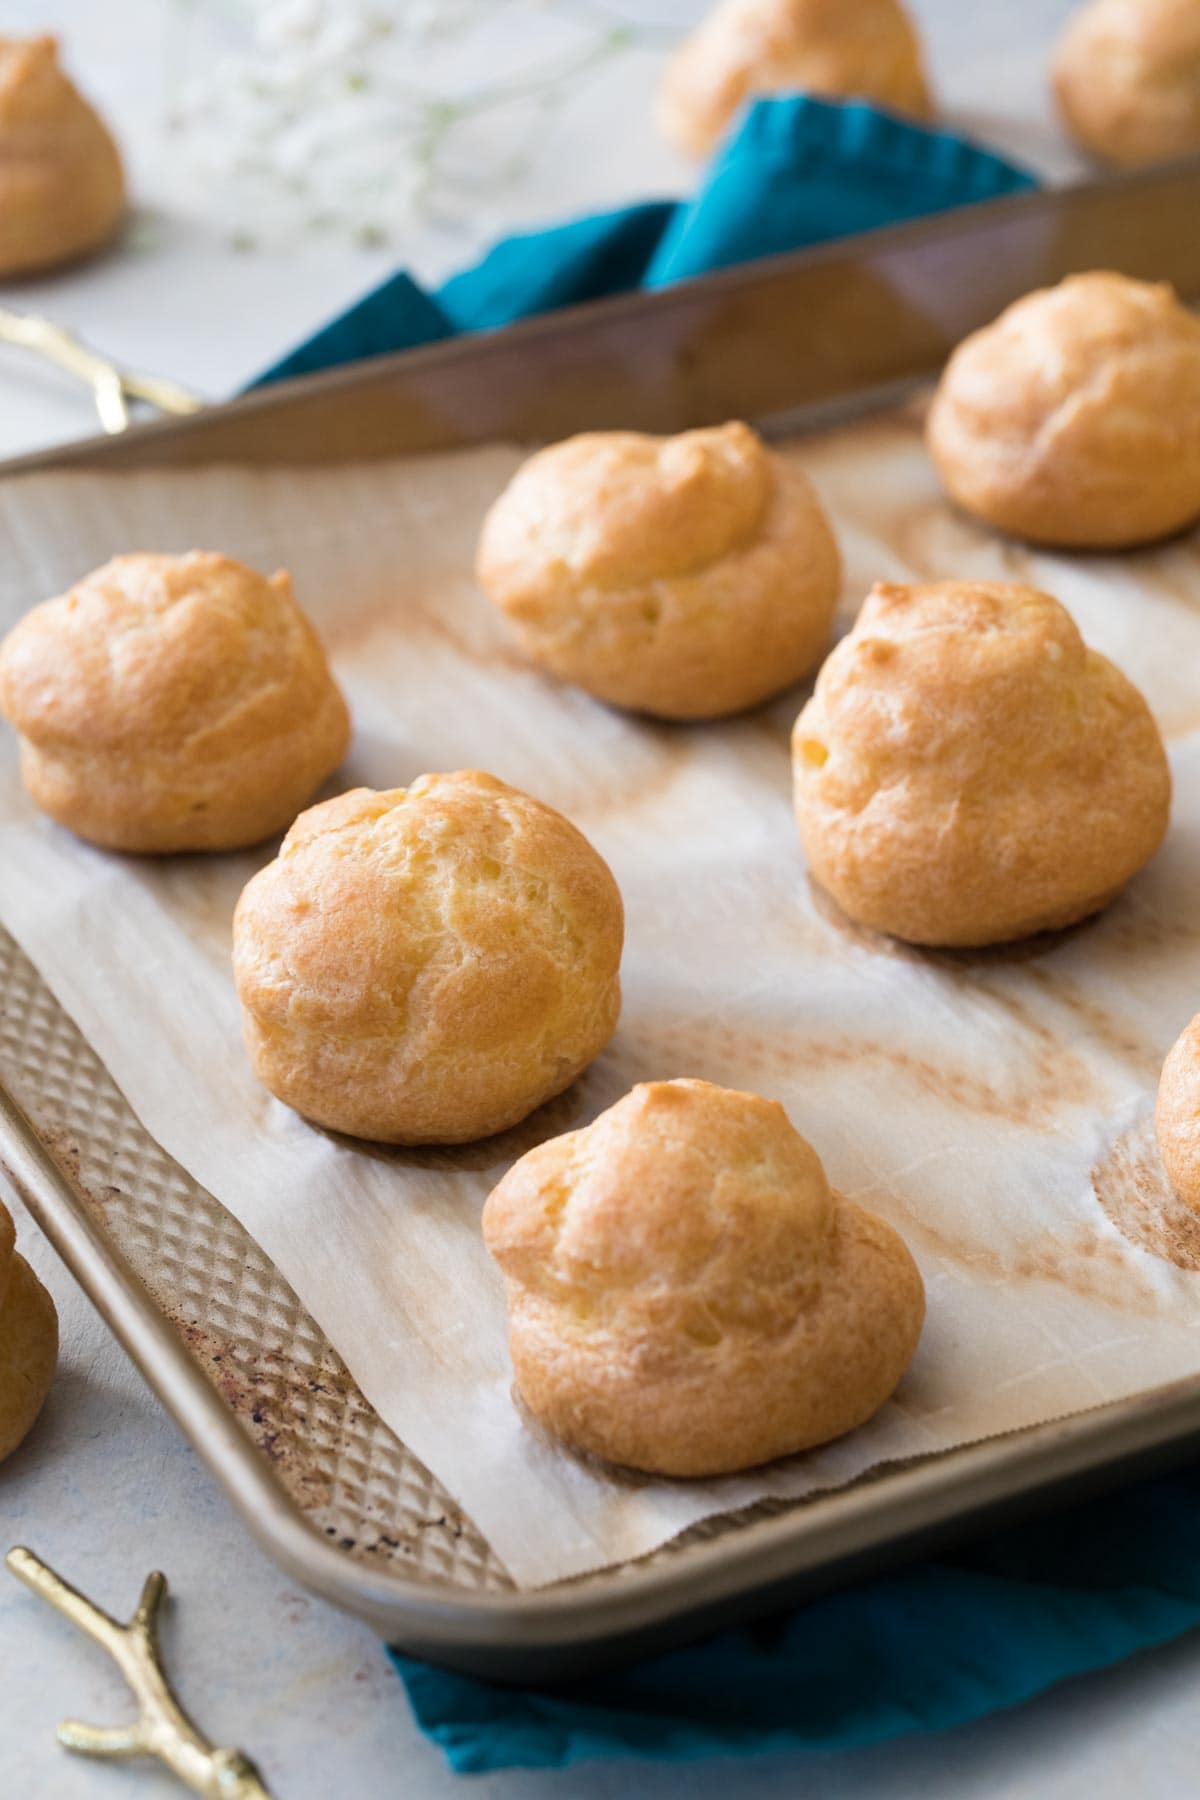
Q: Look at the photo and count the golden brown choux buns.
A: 11